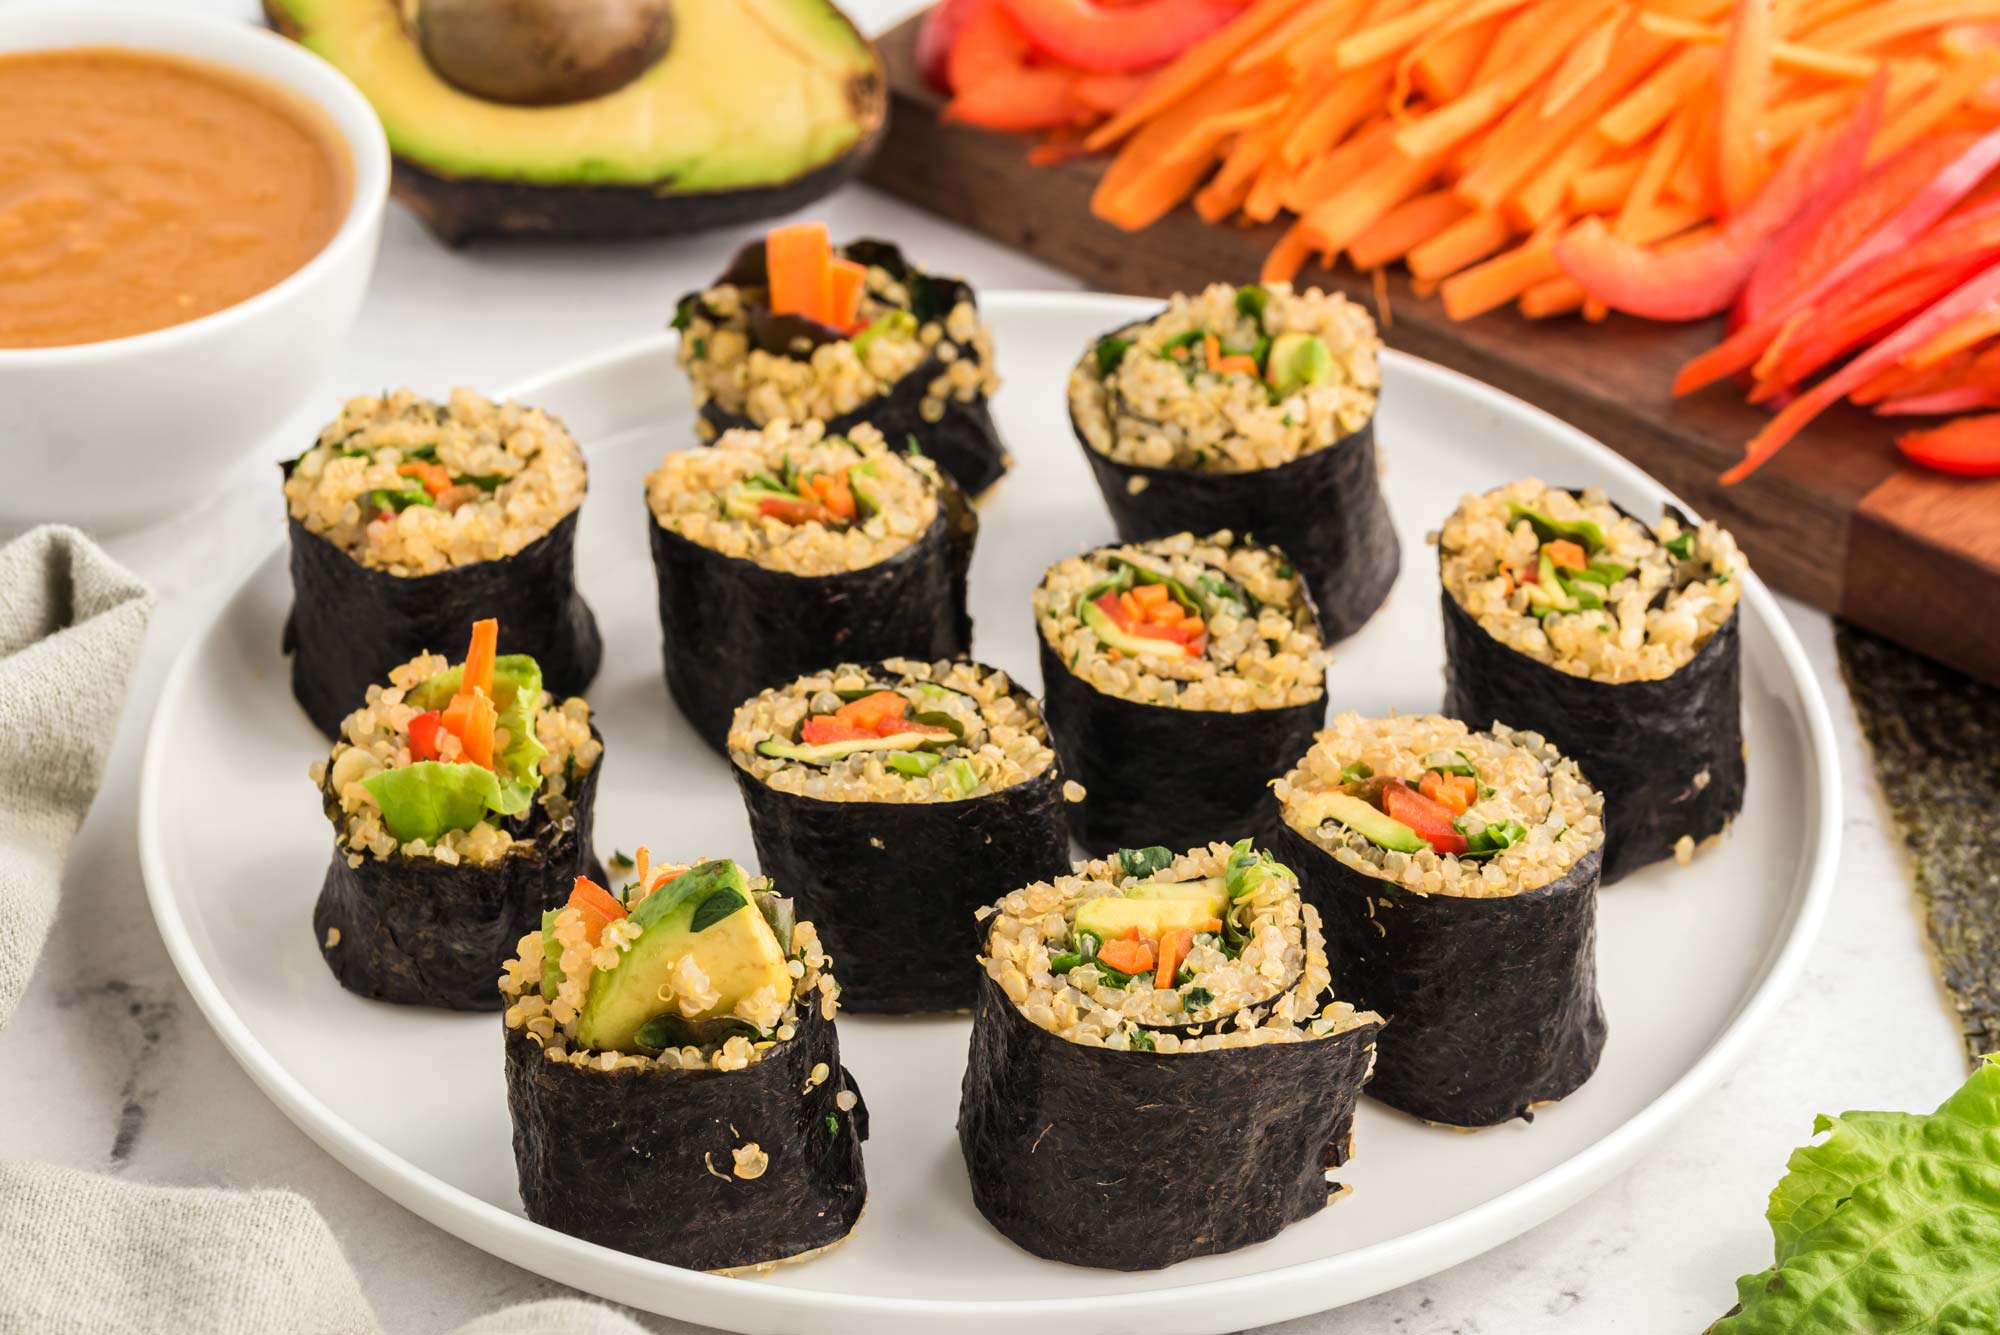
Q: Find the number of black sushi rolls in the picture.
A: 11